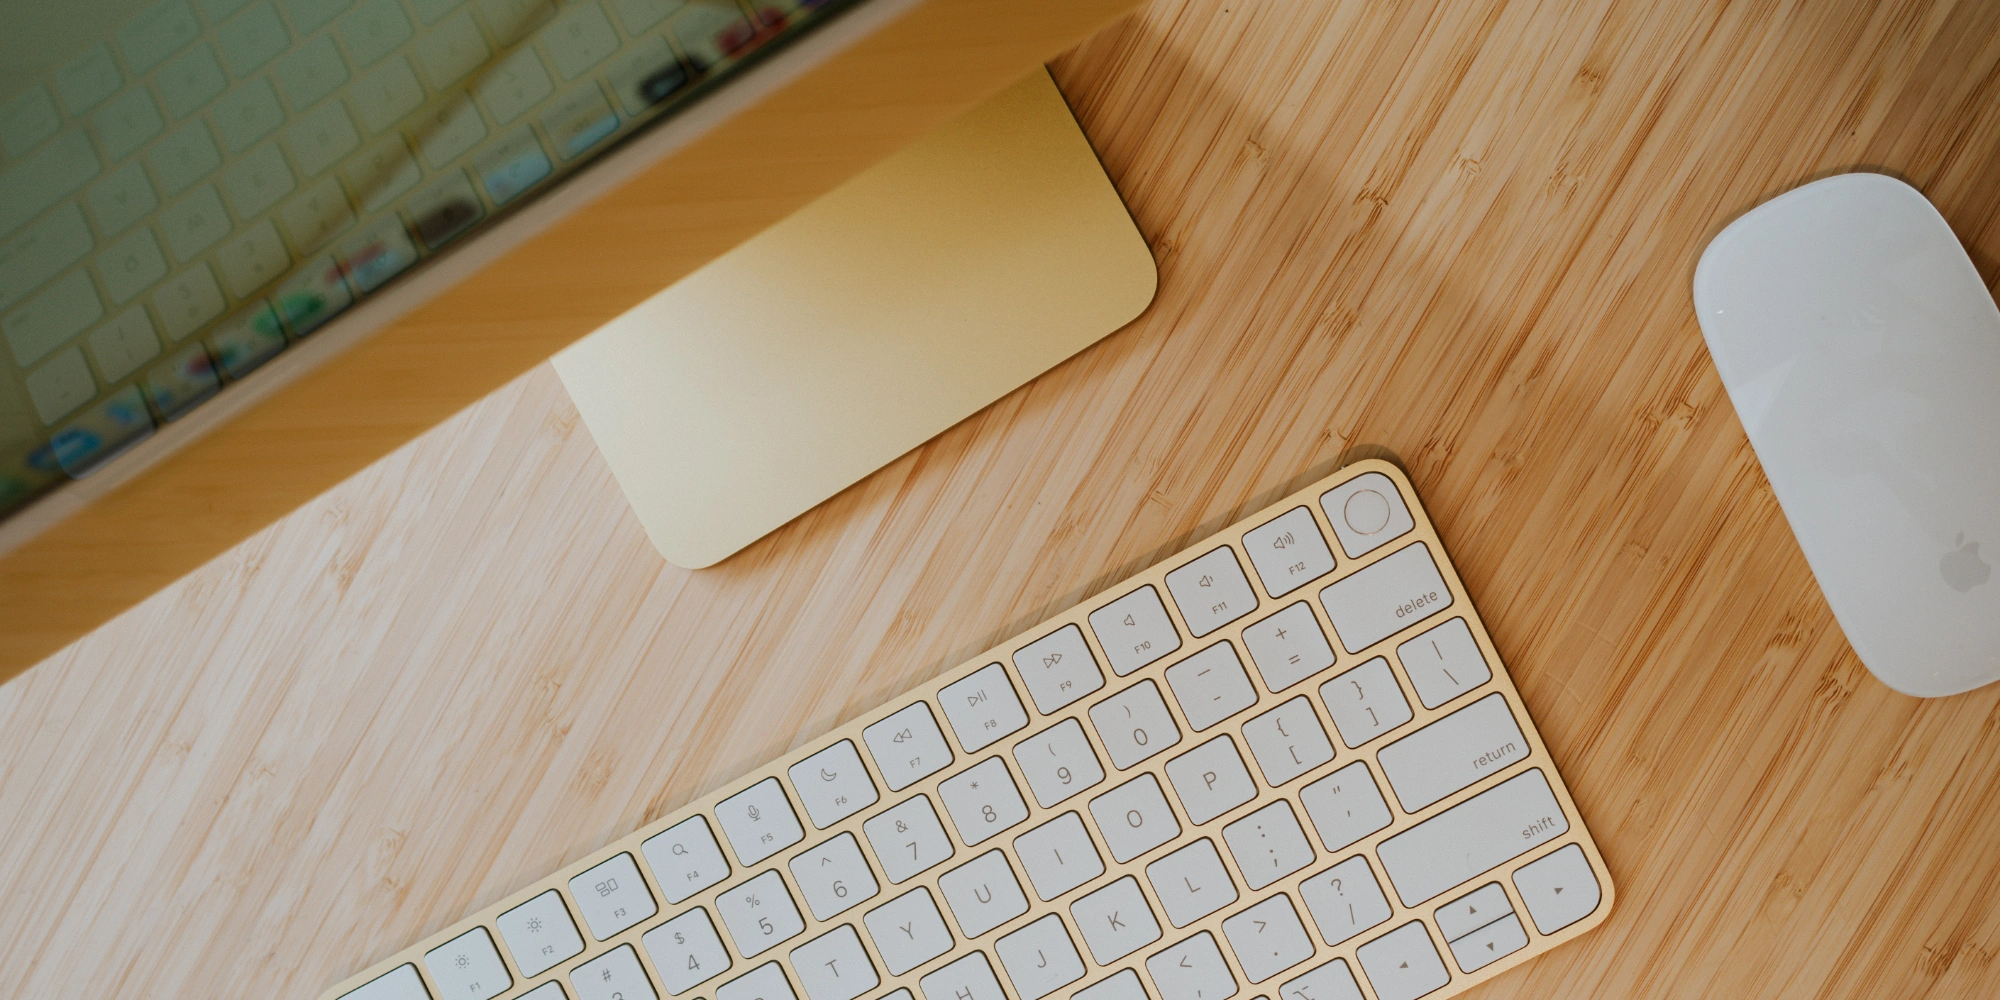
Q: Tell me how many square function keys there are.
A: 12